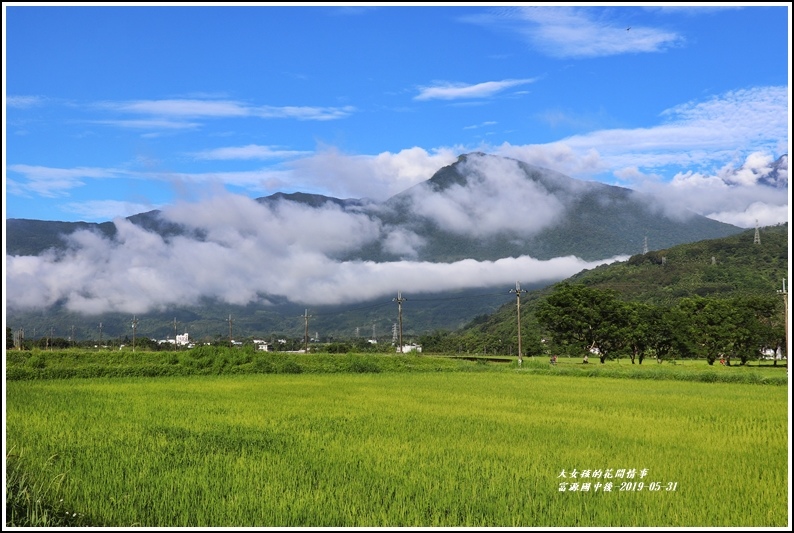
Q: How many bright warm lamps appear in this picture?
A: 0